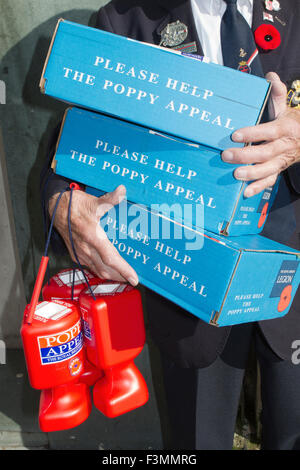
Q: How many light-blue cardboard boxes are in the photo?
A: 3